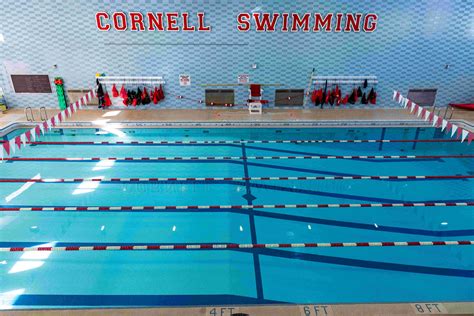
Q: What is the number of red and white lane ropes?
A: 5